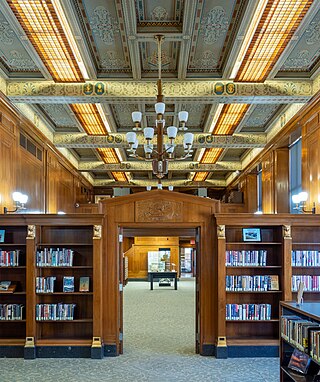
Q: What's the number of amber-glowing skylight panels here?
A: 8